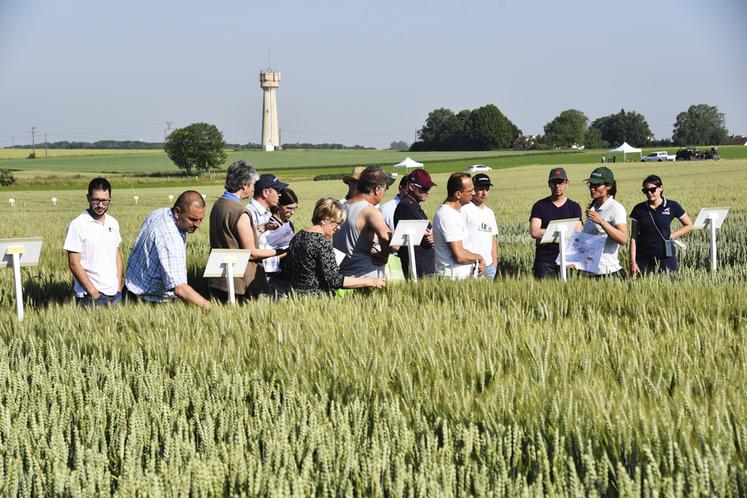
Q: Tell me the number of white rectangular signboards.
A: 5